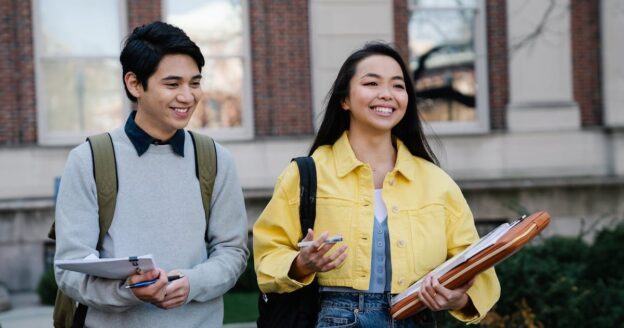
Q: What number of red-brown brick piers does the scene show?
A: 6